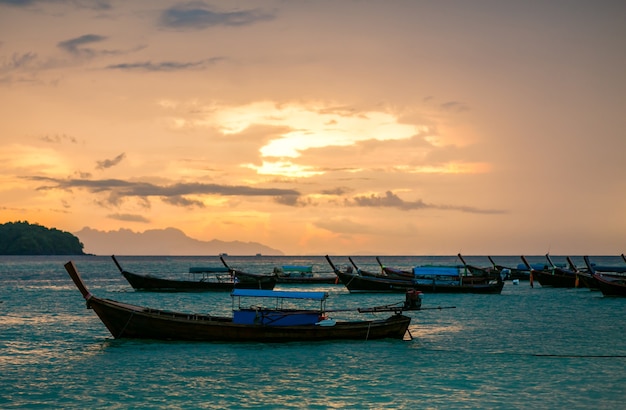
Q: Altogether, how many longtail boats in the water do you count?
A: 13